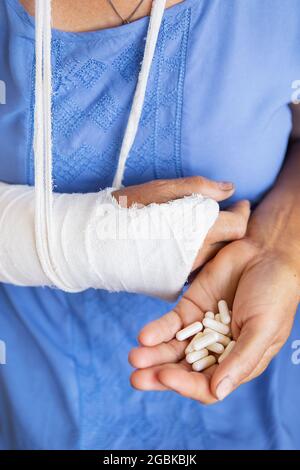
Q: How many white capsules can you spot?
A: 12